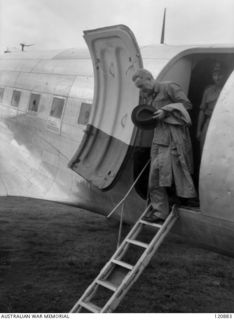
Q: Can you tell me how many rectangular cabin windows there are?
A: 5